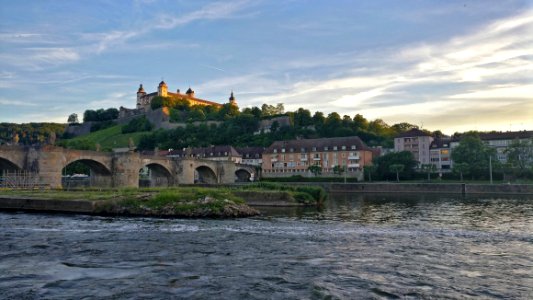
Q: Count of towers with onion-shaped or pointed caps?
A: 4